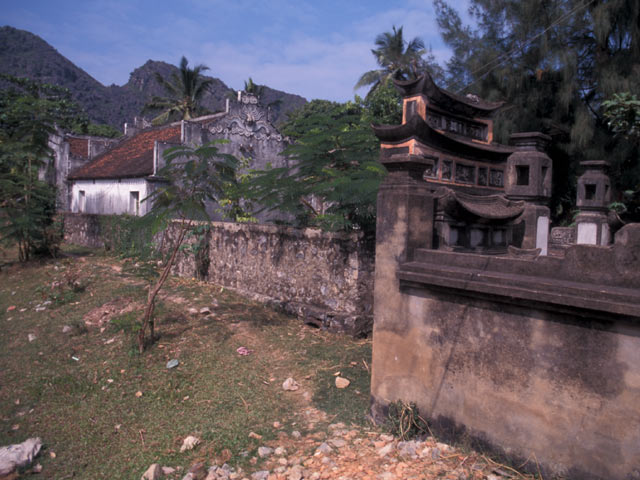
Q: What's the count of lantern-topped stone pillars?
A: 2